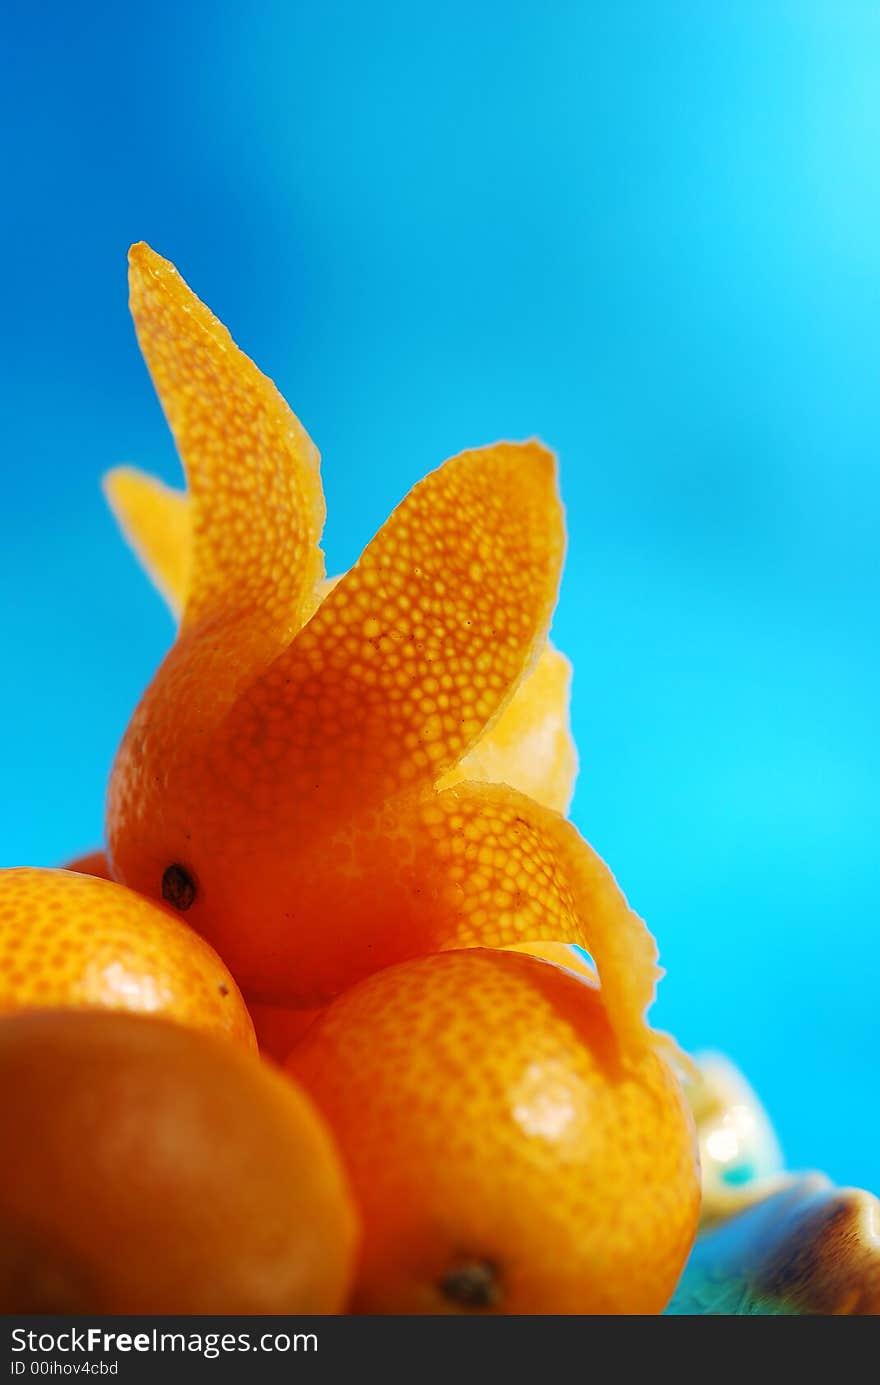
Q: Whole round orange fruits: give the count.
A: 3